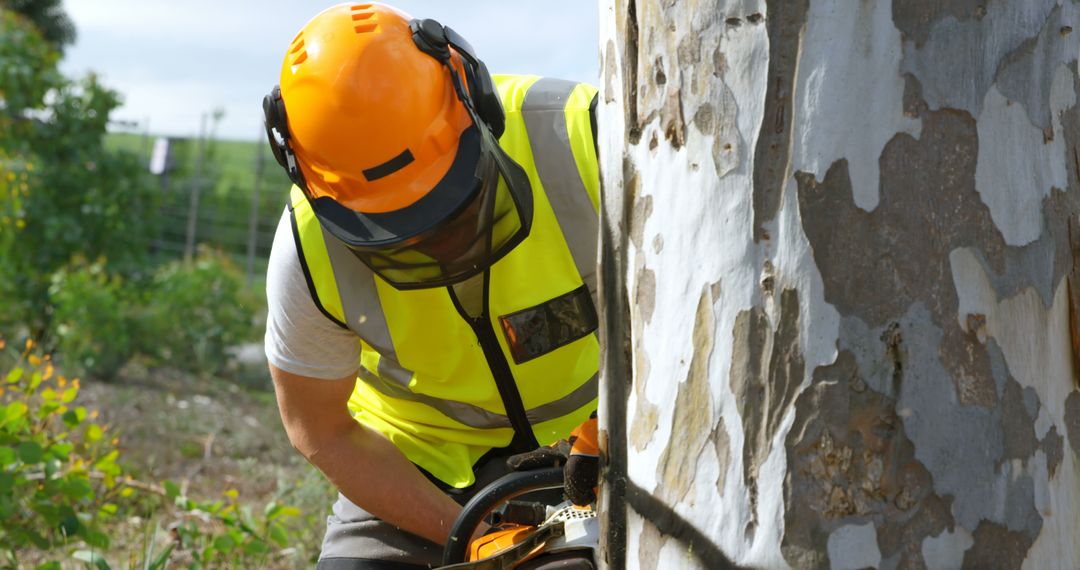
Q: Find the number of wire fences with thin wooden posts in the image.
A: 1